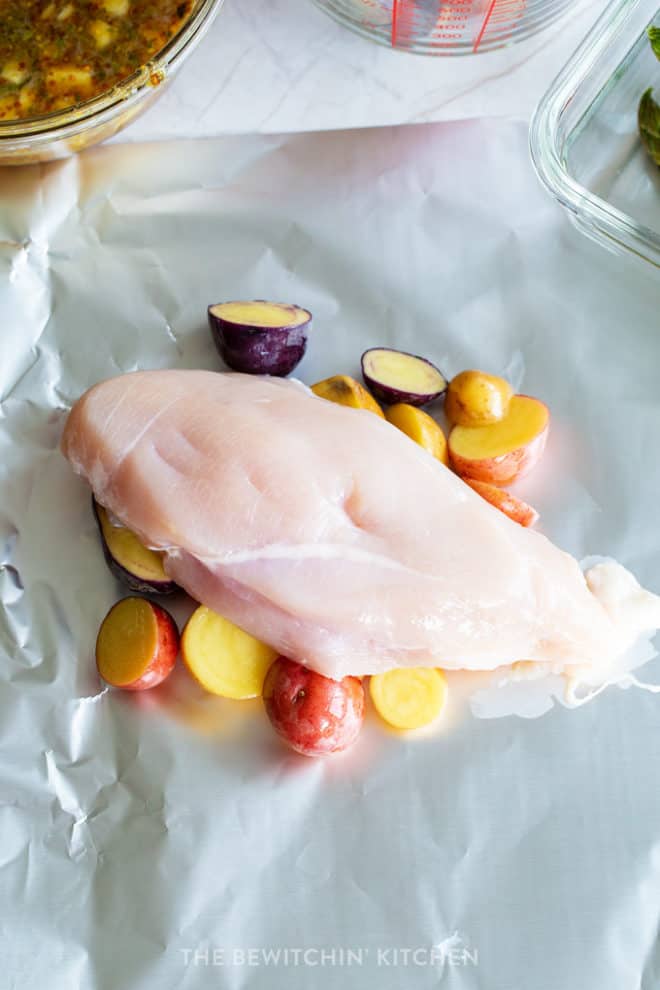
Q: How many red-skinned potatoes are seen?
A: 4